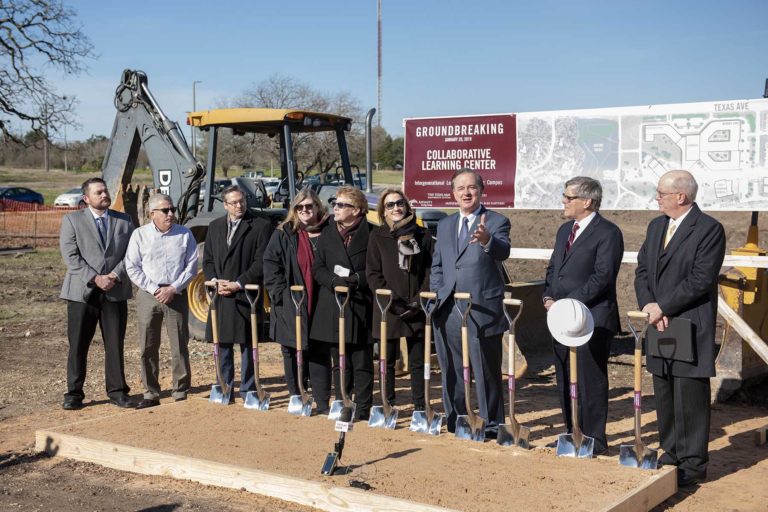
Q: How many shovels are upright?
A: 10